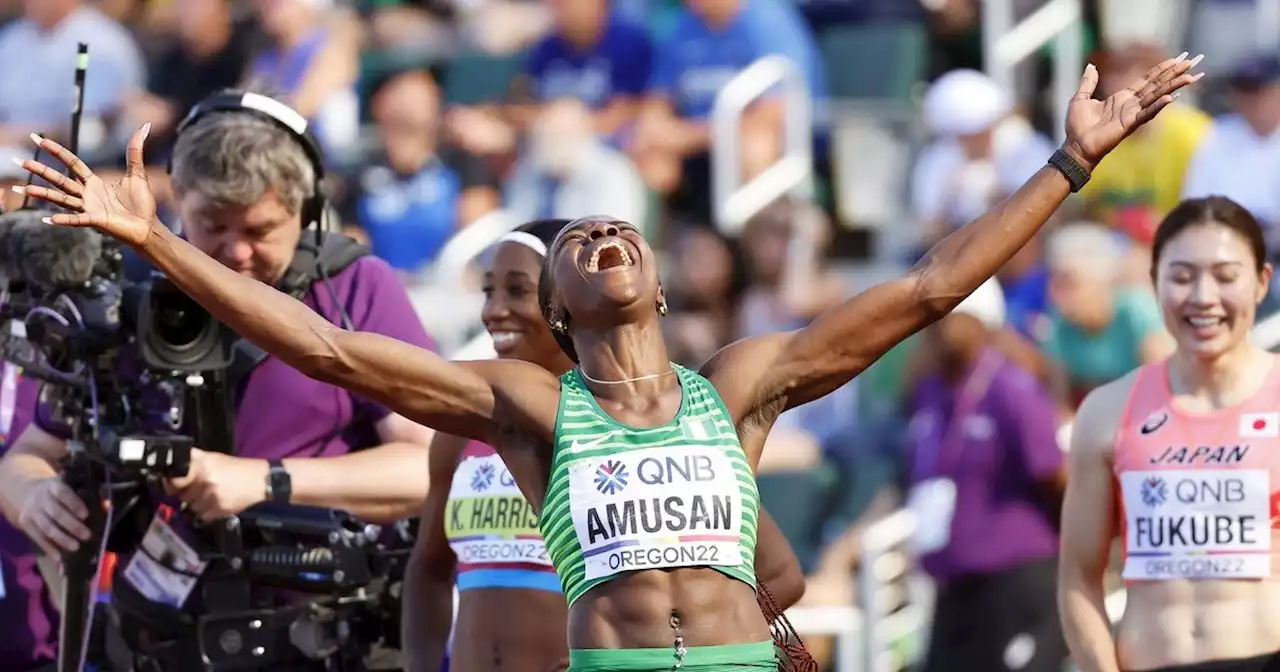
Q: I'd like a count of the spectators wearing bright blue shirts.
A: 3